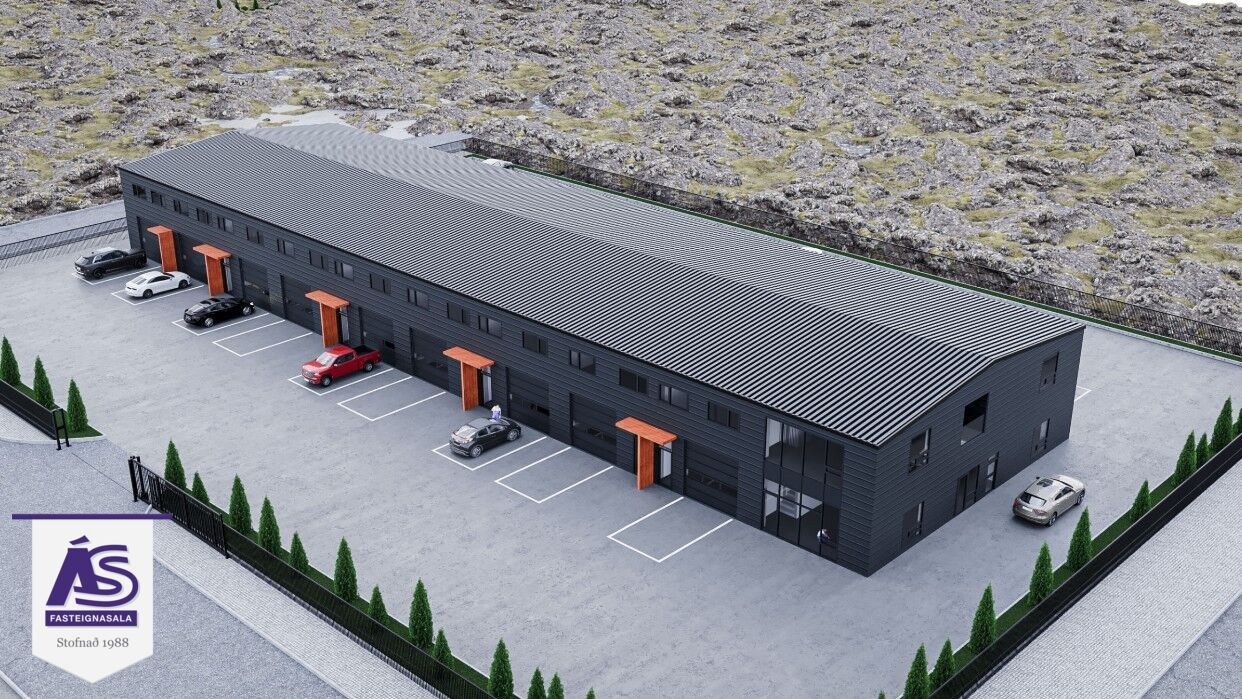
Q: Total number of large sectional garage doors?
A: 9